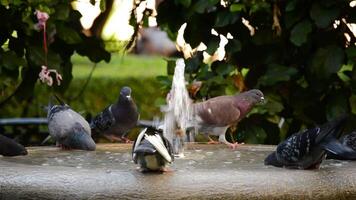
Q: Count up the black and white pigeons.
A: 1